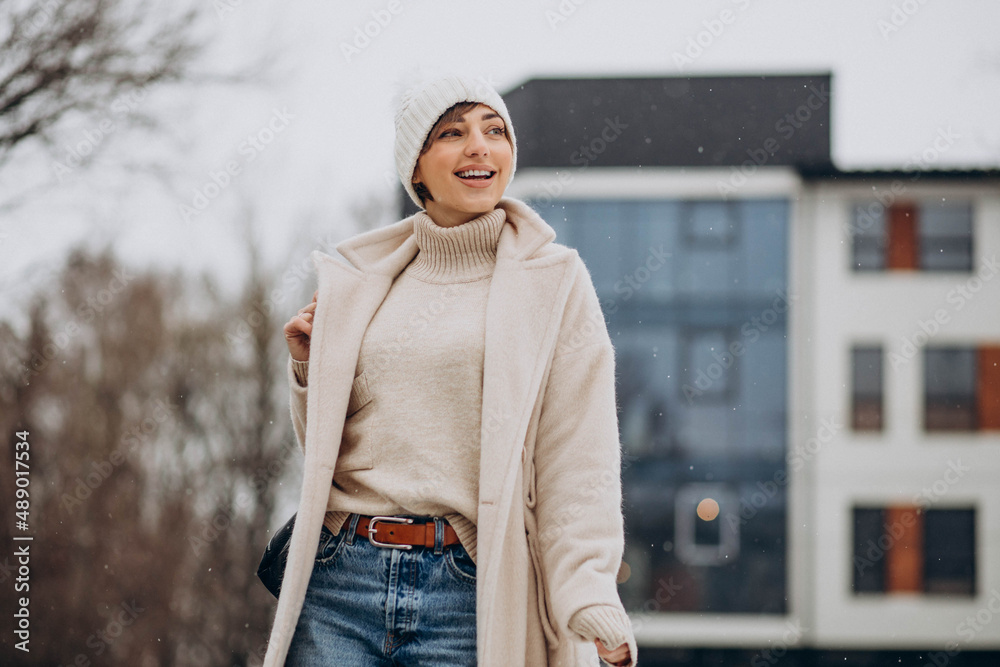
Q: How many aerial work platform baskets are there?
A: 0